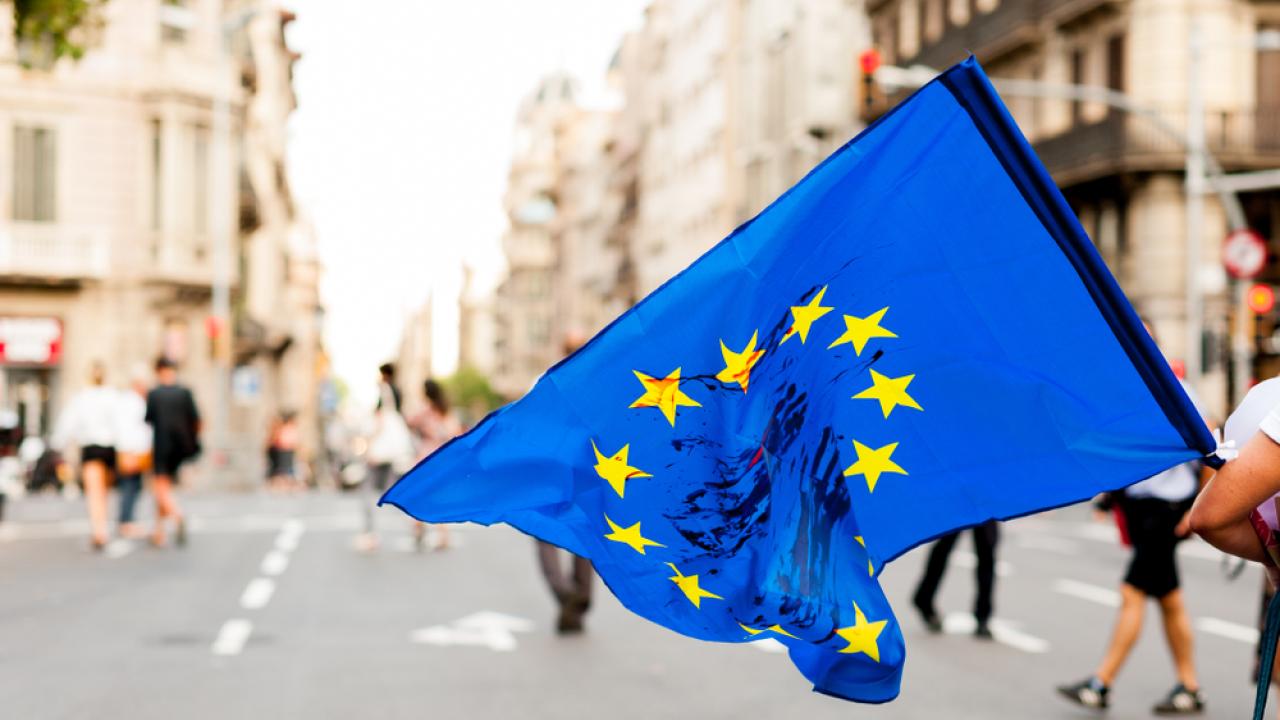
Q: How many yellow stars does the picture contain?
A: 12